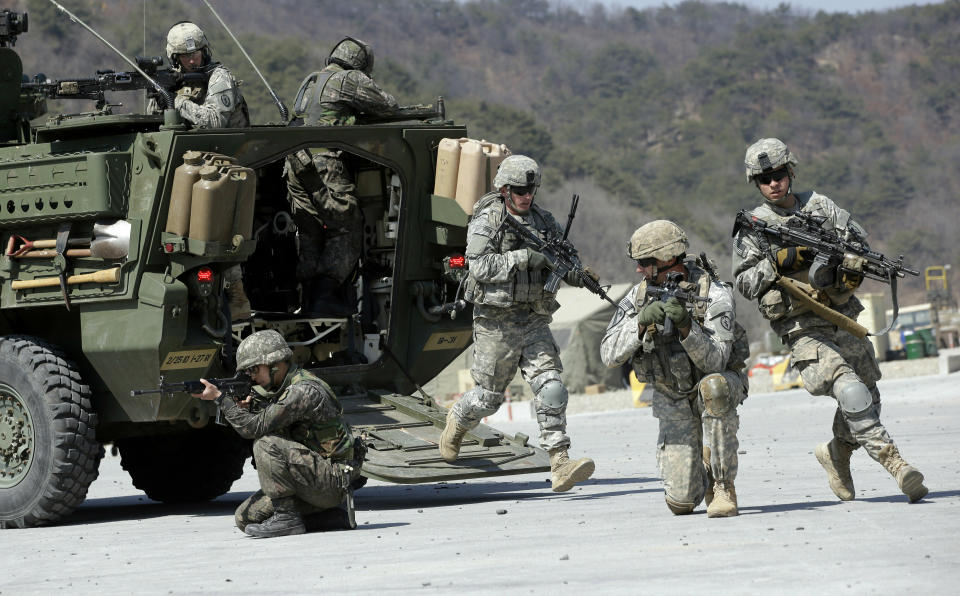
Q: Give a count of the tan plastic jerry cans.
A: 4